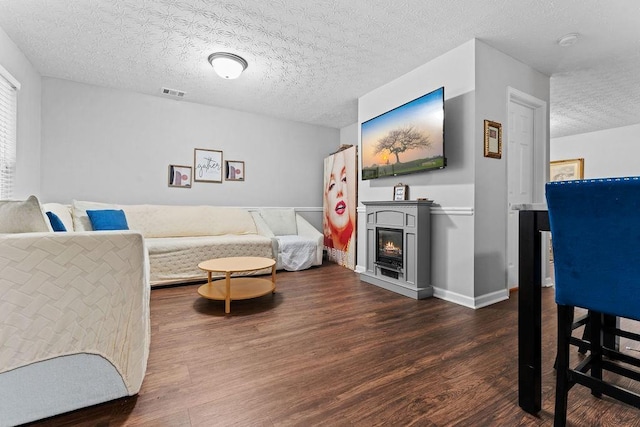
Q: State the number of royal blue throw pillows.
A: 2